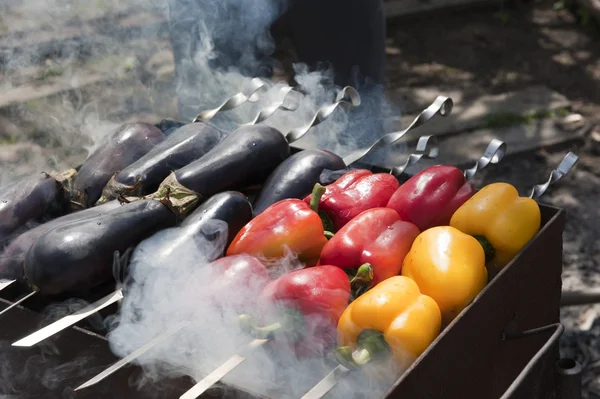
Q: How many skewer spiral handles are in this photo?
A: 7